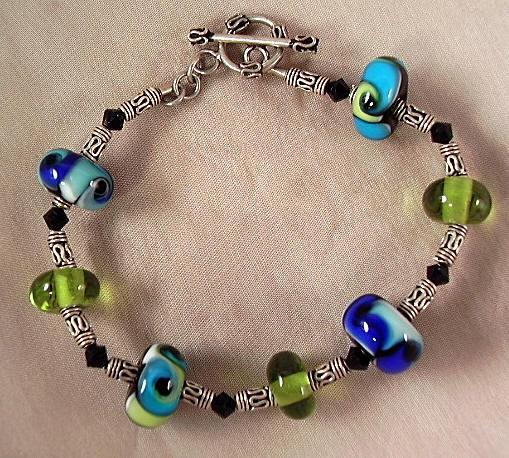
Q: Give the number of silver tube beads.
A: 13